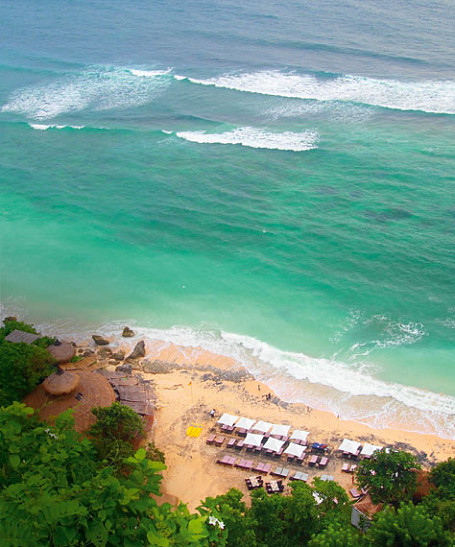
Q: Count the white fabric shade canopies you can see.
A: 10